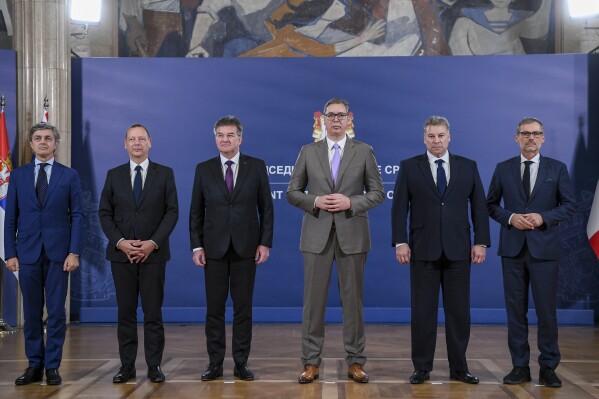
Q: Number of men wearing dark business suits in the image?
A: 5